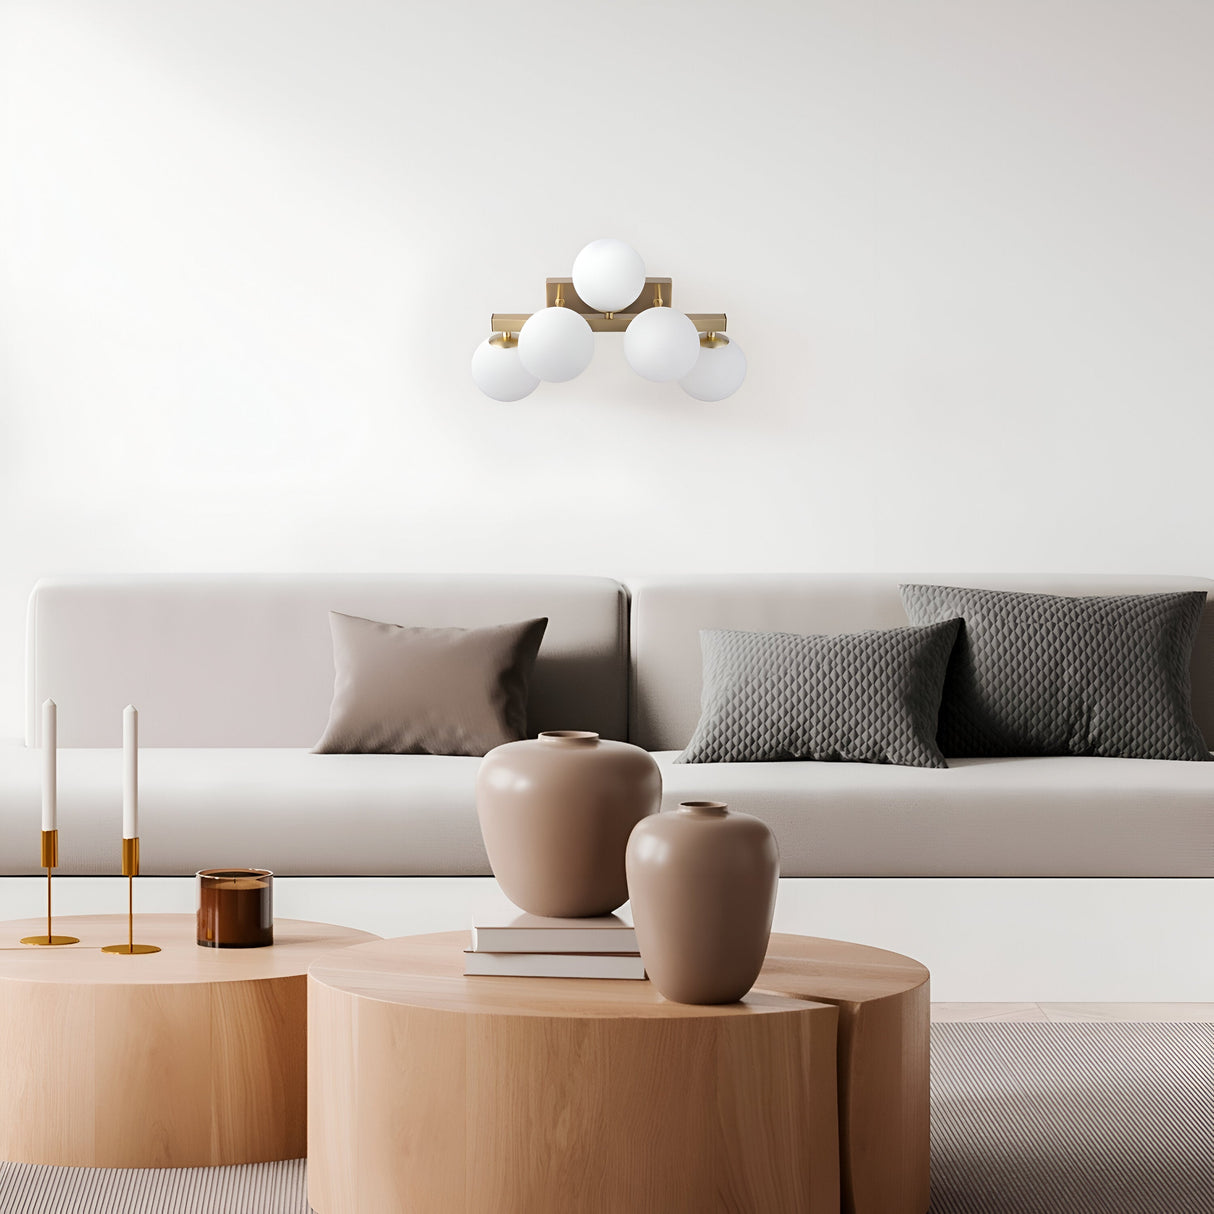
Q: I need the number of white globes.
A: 5